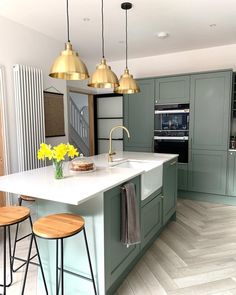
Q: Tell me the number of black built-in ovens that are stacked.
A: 2